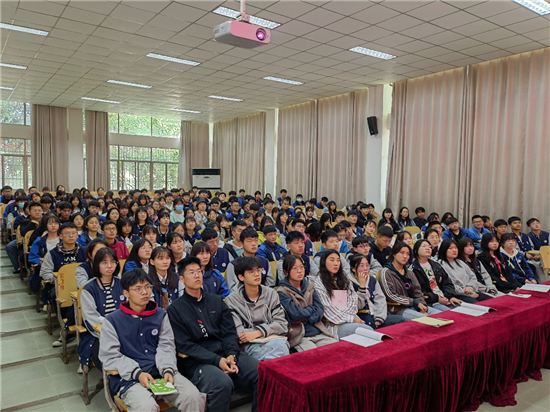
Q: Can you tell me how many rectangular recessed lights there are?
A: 12